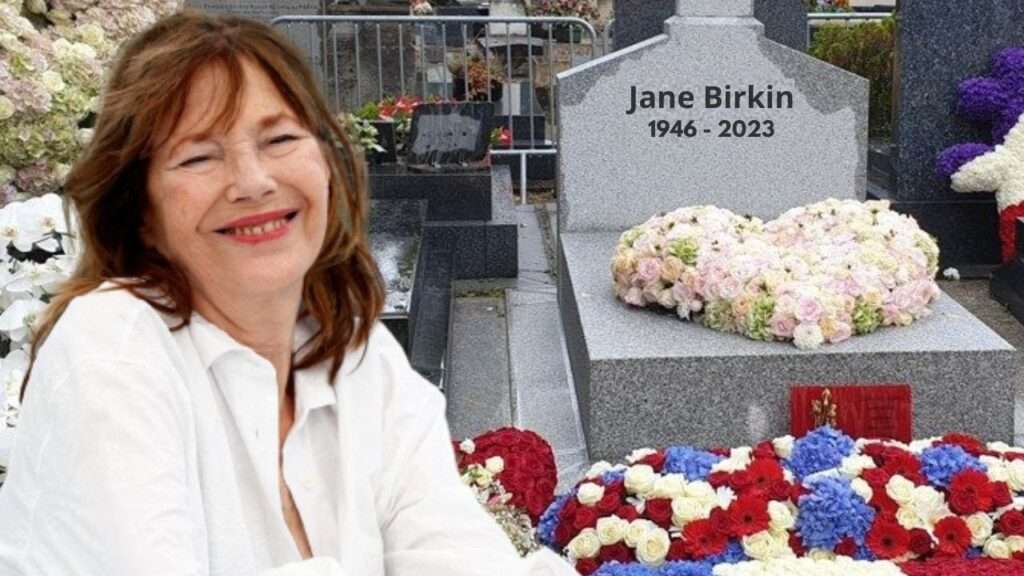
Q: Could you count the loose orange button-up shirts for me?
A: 0